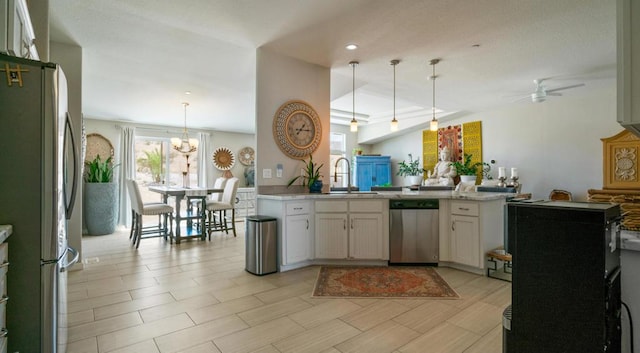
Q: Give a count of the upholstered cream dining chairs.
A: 4